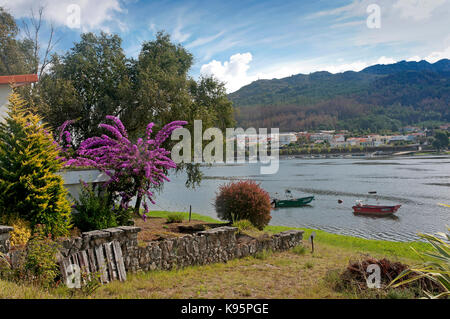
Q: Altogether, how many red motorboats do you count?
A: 1